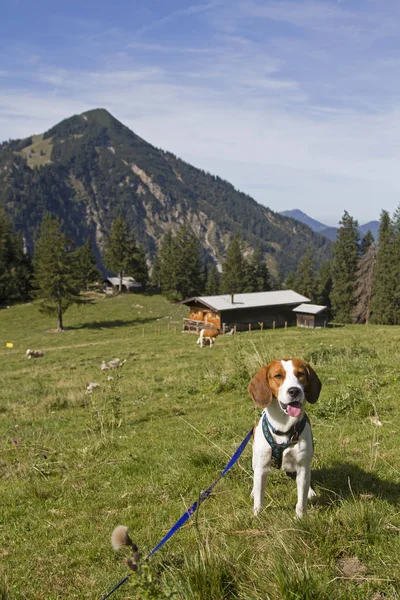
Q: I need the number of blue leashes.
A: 1